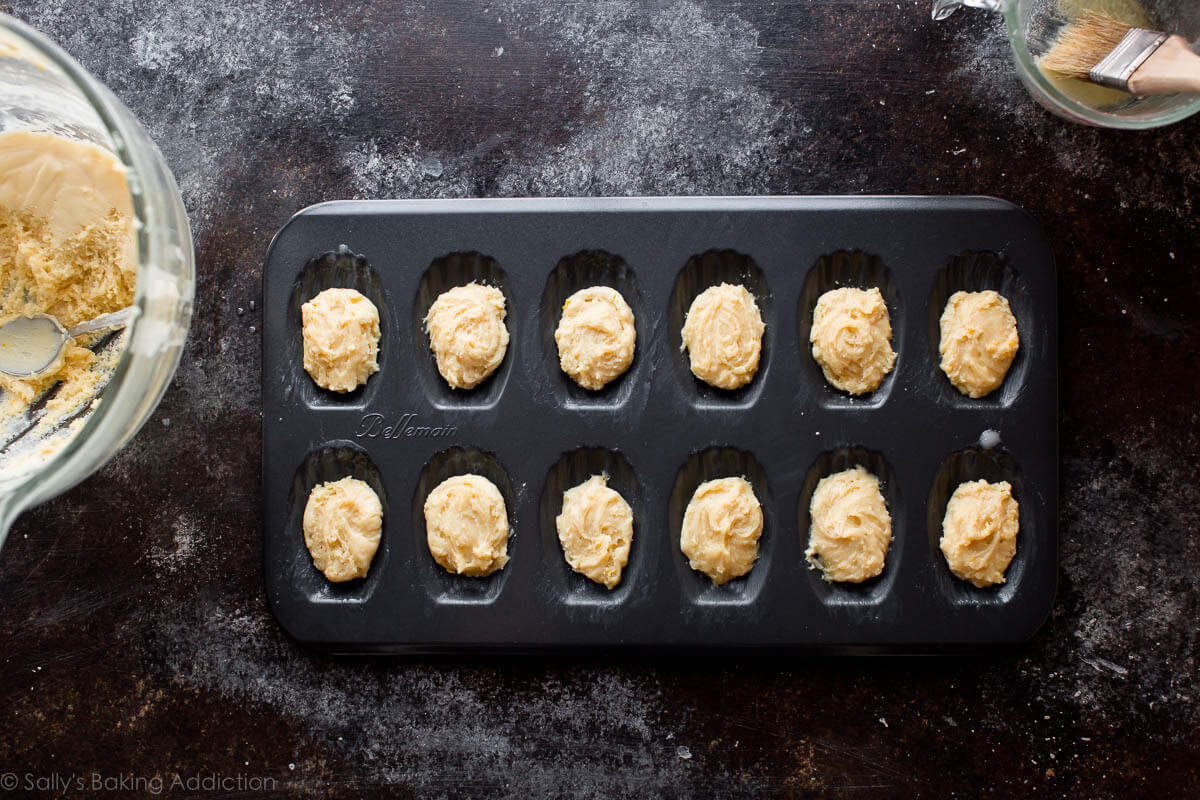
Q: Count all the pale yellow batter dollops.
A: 12